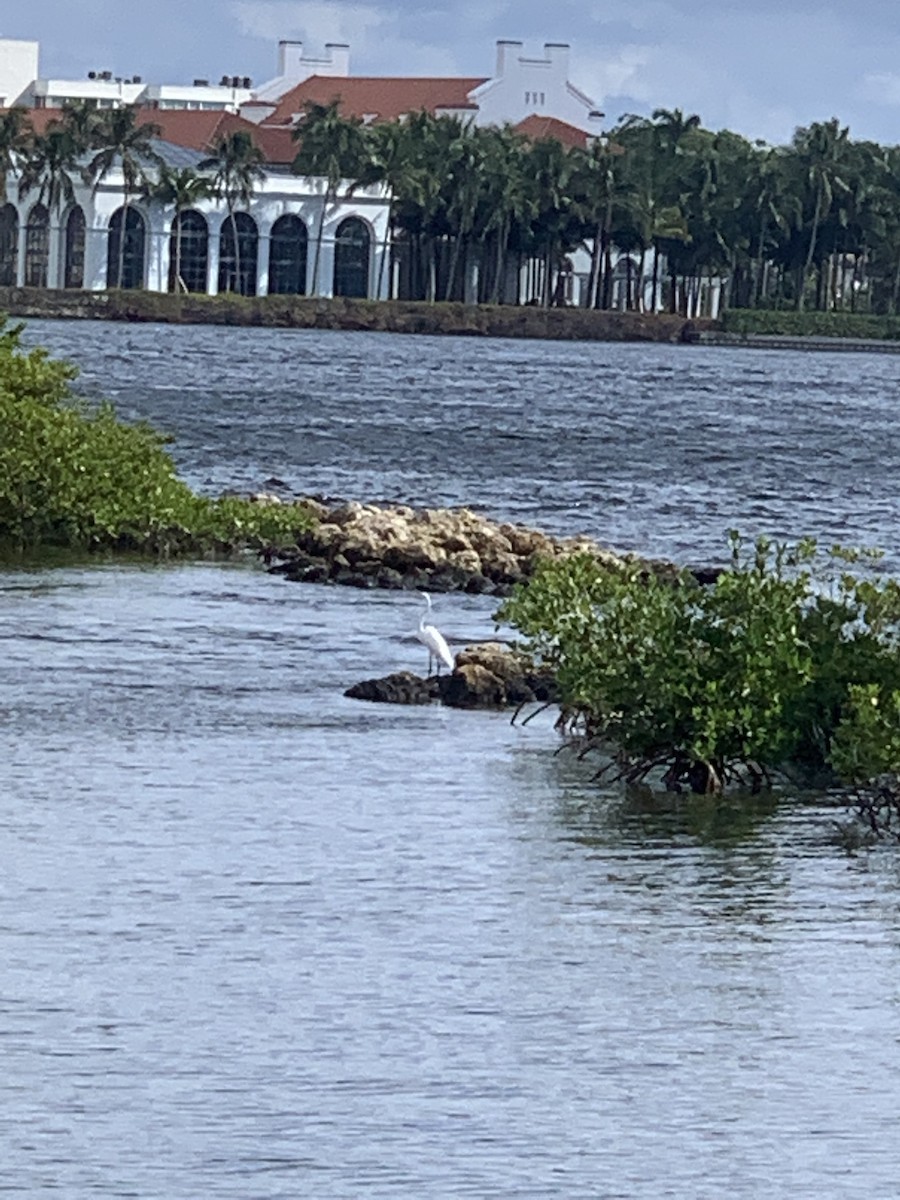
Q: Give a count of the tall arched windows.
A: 8